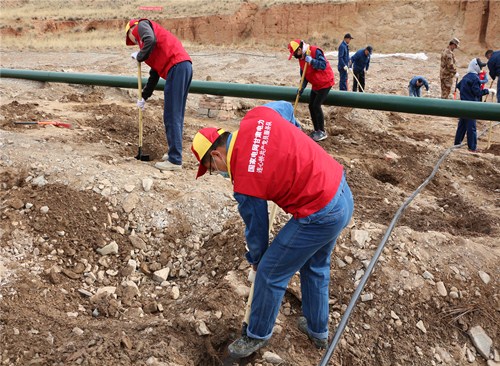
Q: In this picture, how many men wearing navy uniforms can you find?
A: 5